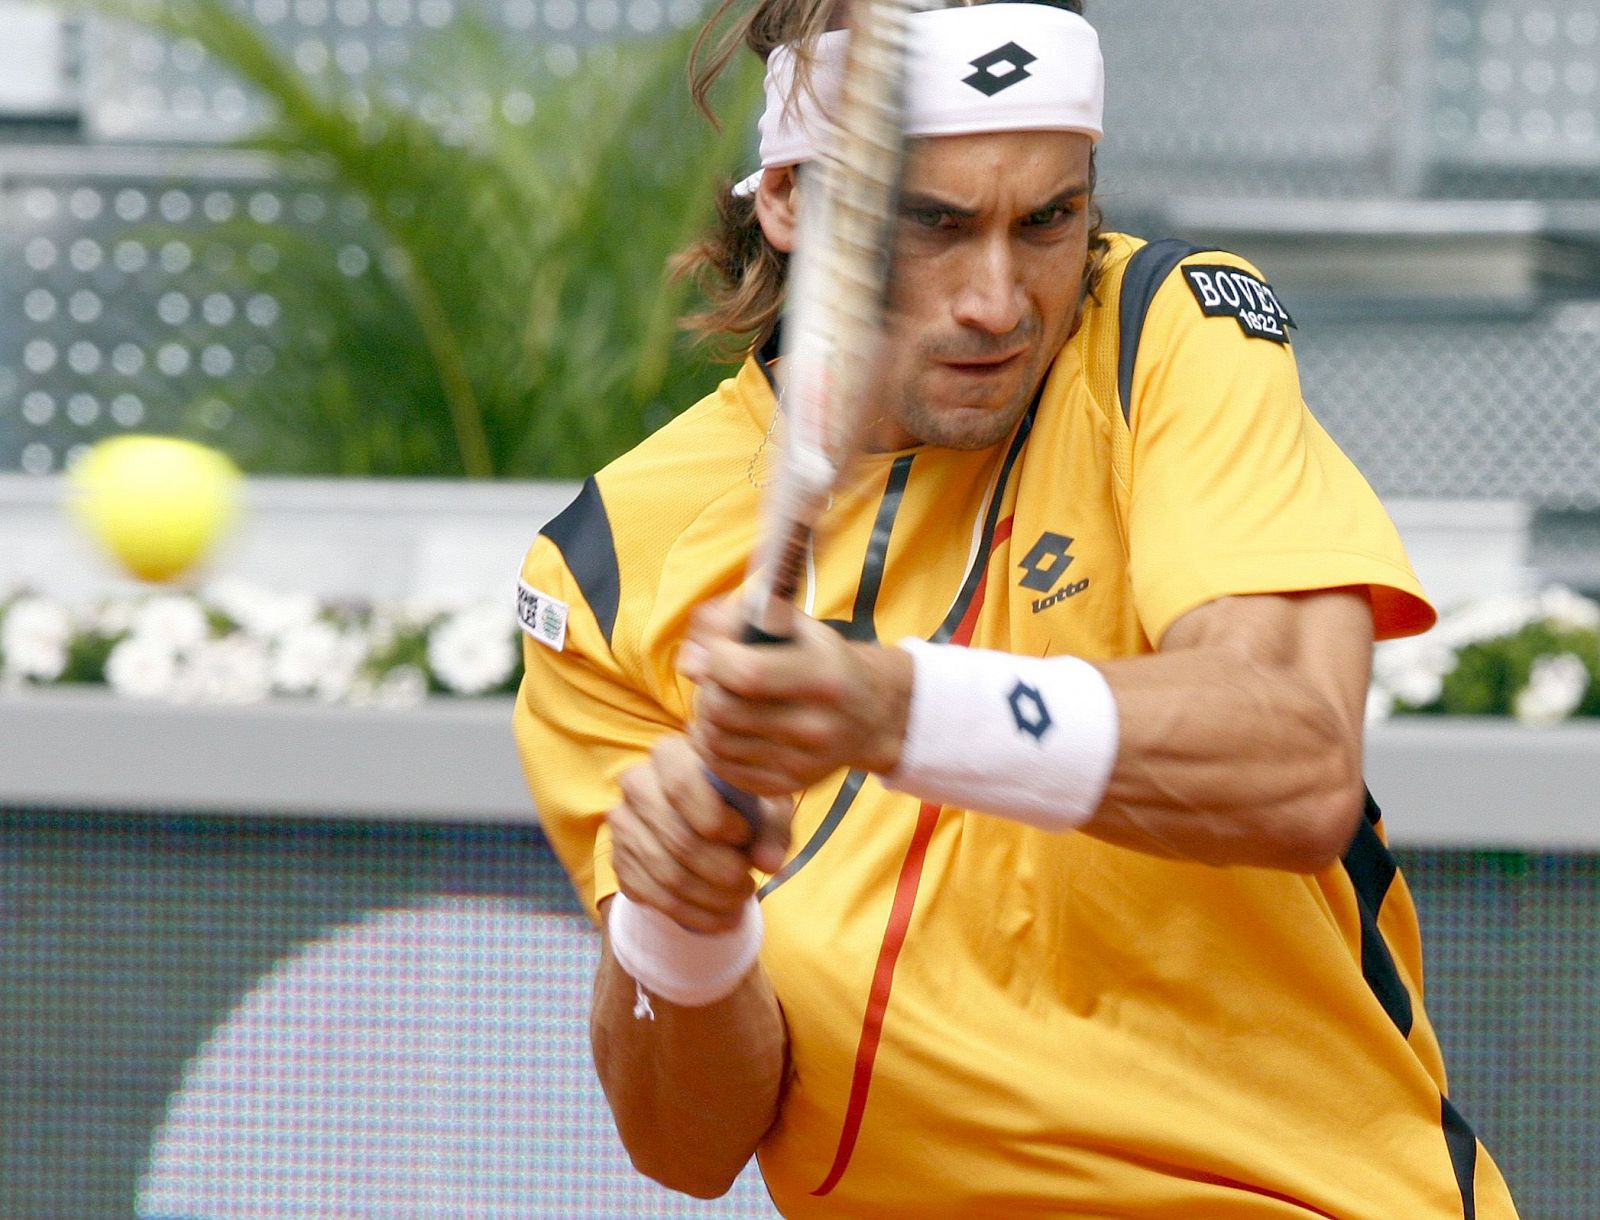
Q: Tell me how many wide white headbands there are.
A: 1